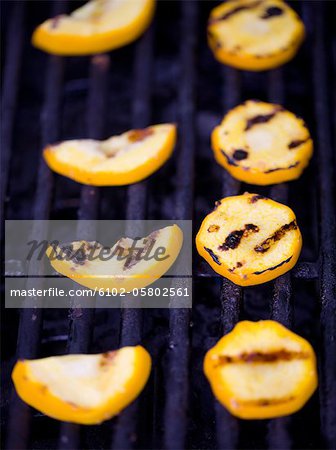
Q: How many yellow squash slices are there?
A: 8